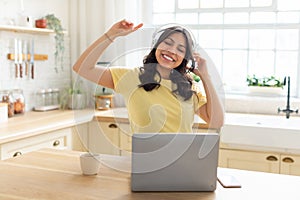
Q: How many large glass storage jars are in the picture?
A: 2